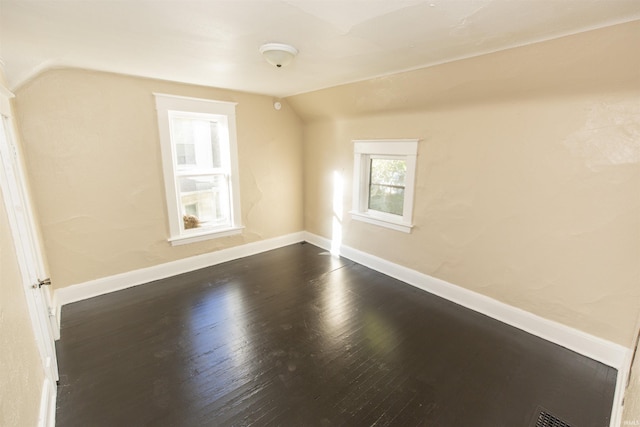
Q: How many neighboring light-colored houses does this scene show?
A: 1